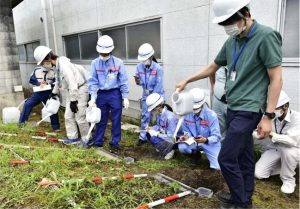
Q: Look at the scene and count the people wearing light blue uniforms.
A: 4